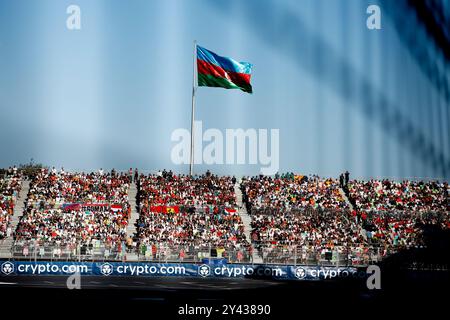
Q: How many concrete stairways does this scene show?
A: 4